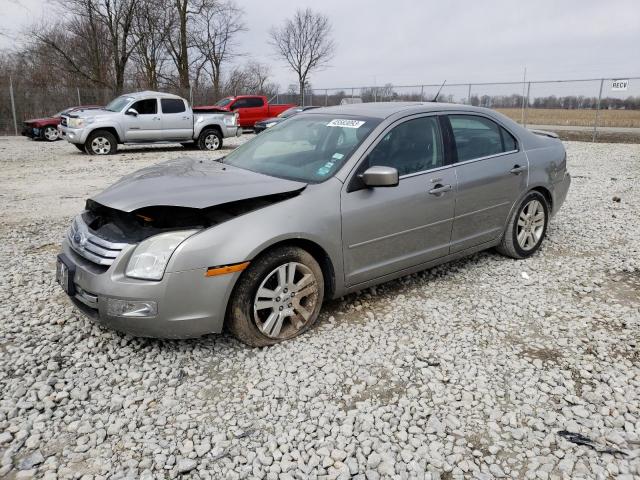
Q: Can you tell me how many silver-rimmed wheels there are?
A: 5